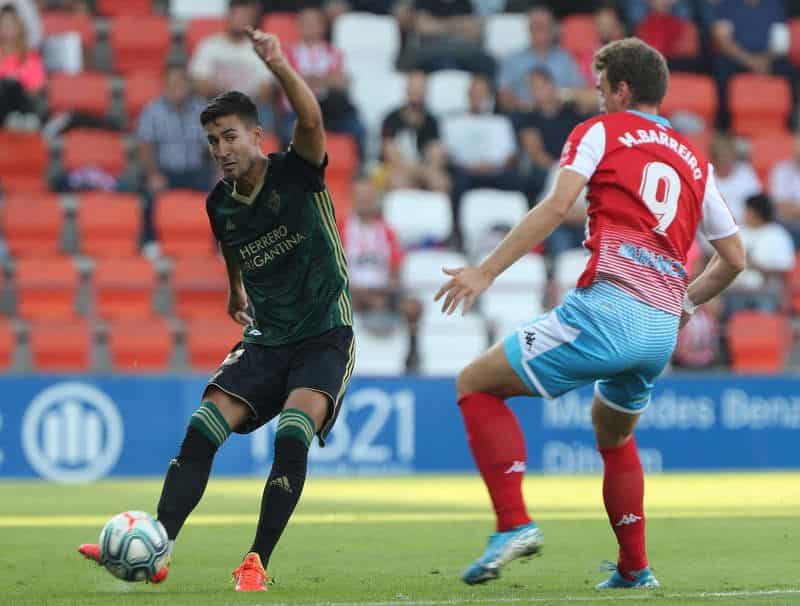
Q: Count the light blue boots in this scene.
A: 2